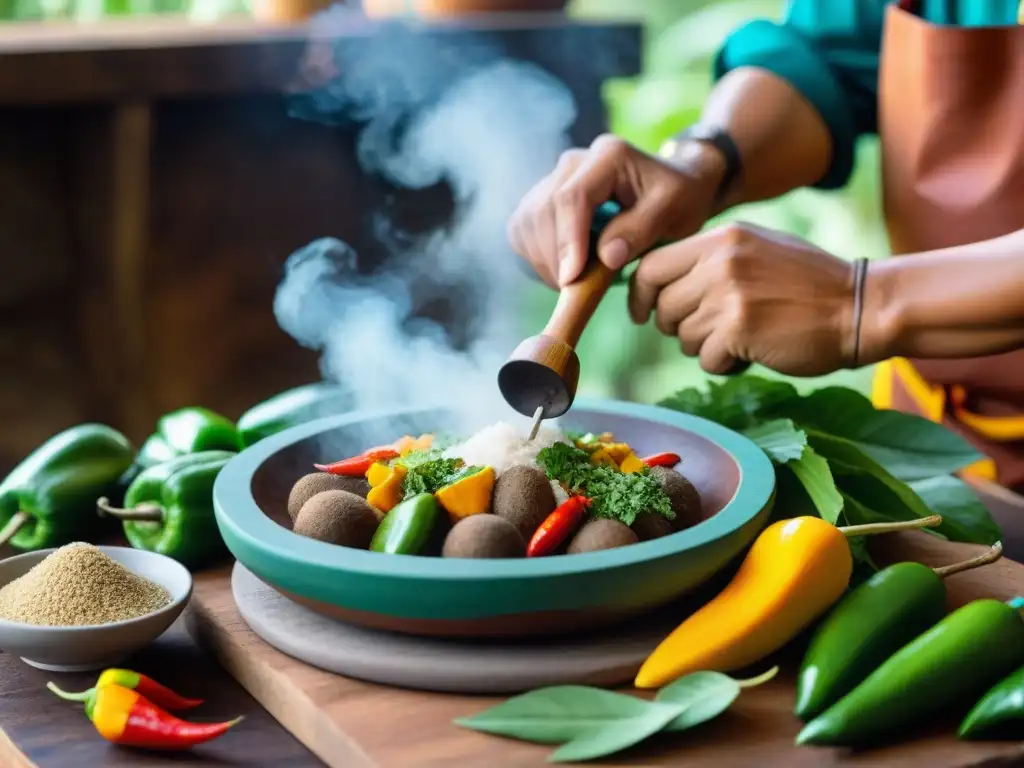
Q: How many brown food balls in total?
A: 7